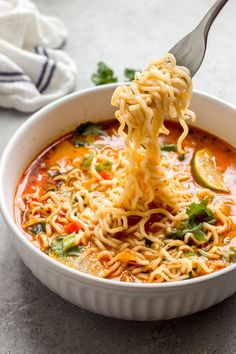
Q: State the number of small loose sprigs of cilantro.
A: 2